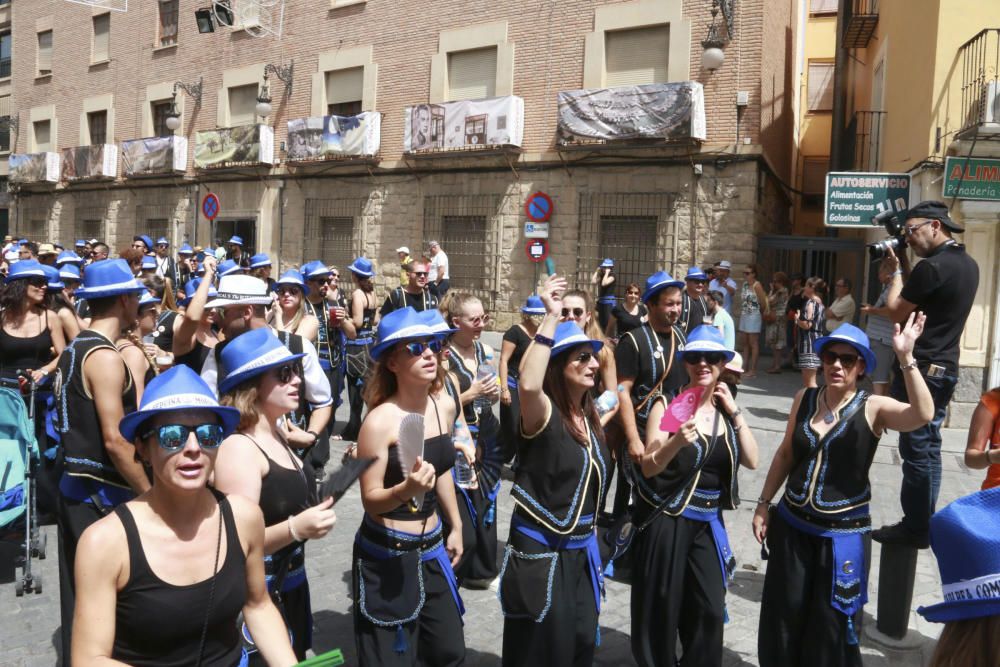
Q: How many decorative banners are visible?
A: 7